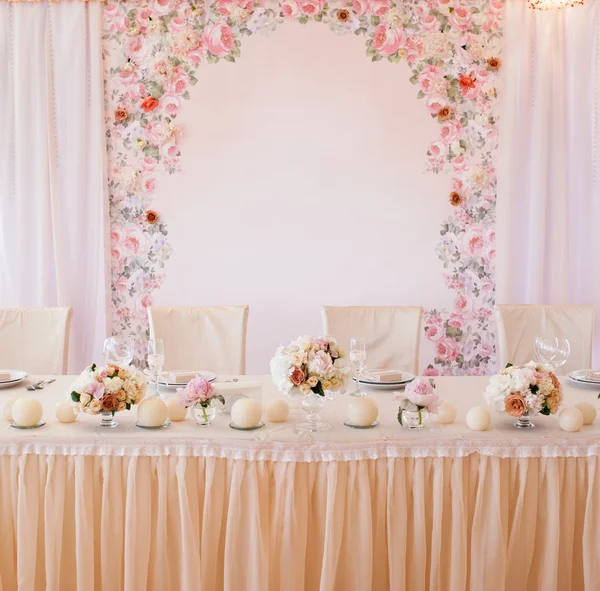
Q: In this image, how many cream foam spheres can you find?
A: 12